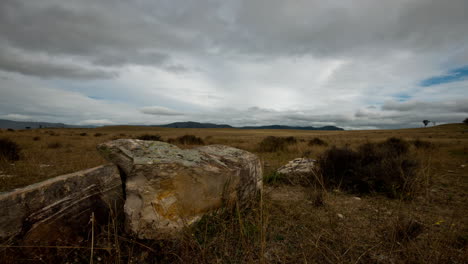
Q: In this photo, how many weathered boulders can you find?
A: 3